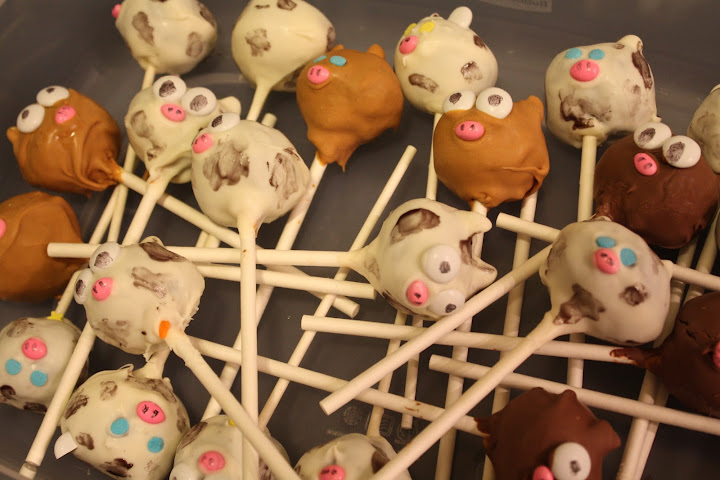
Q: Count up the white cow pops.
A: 14